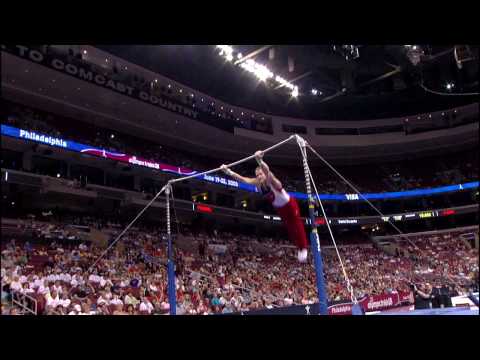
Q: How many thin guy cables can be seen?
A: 4